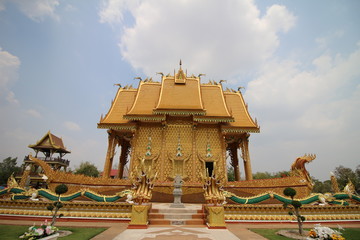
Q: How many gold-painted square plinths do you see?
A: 2